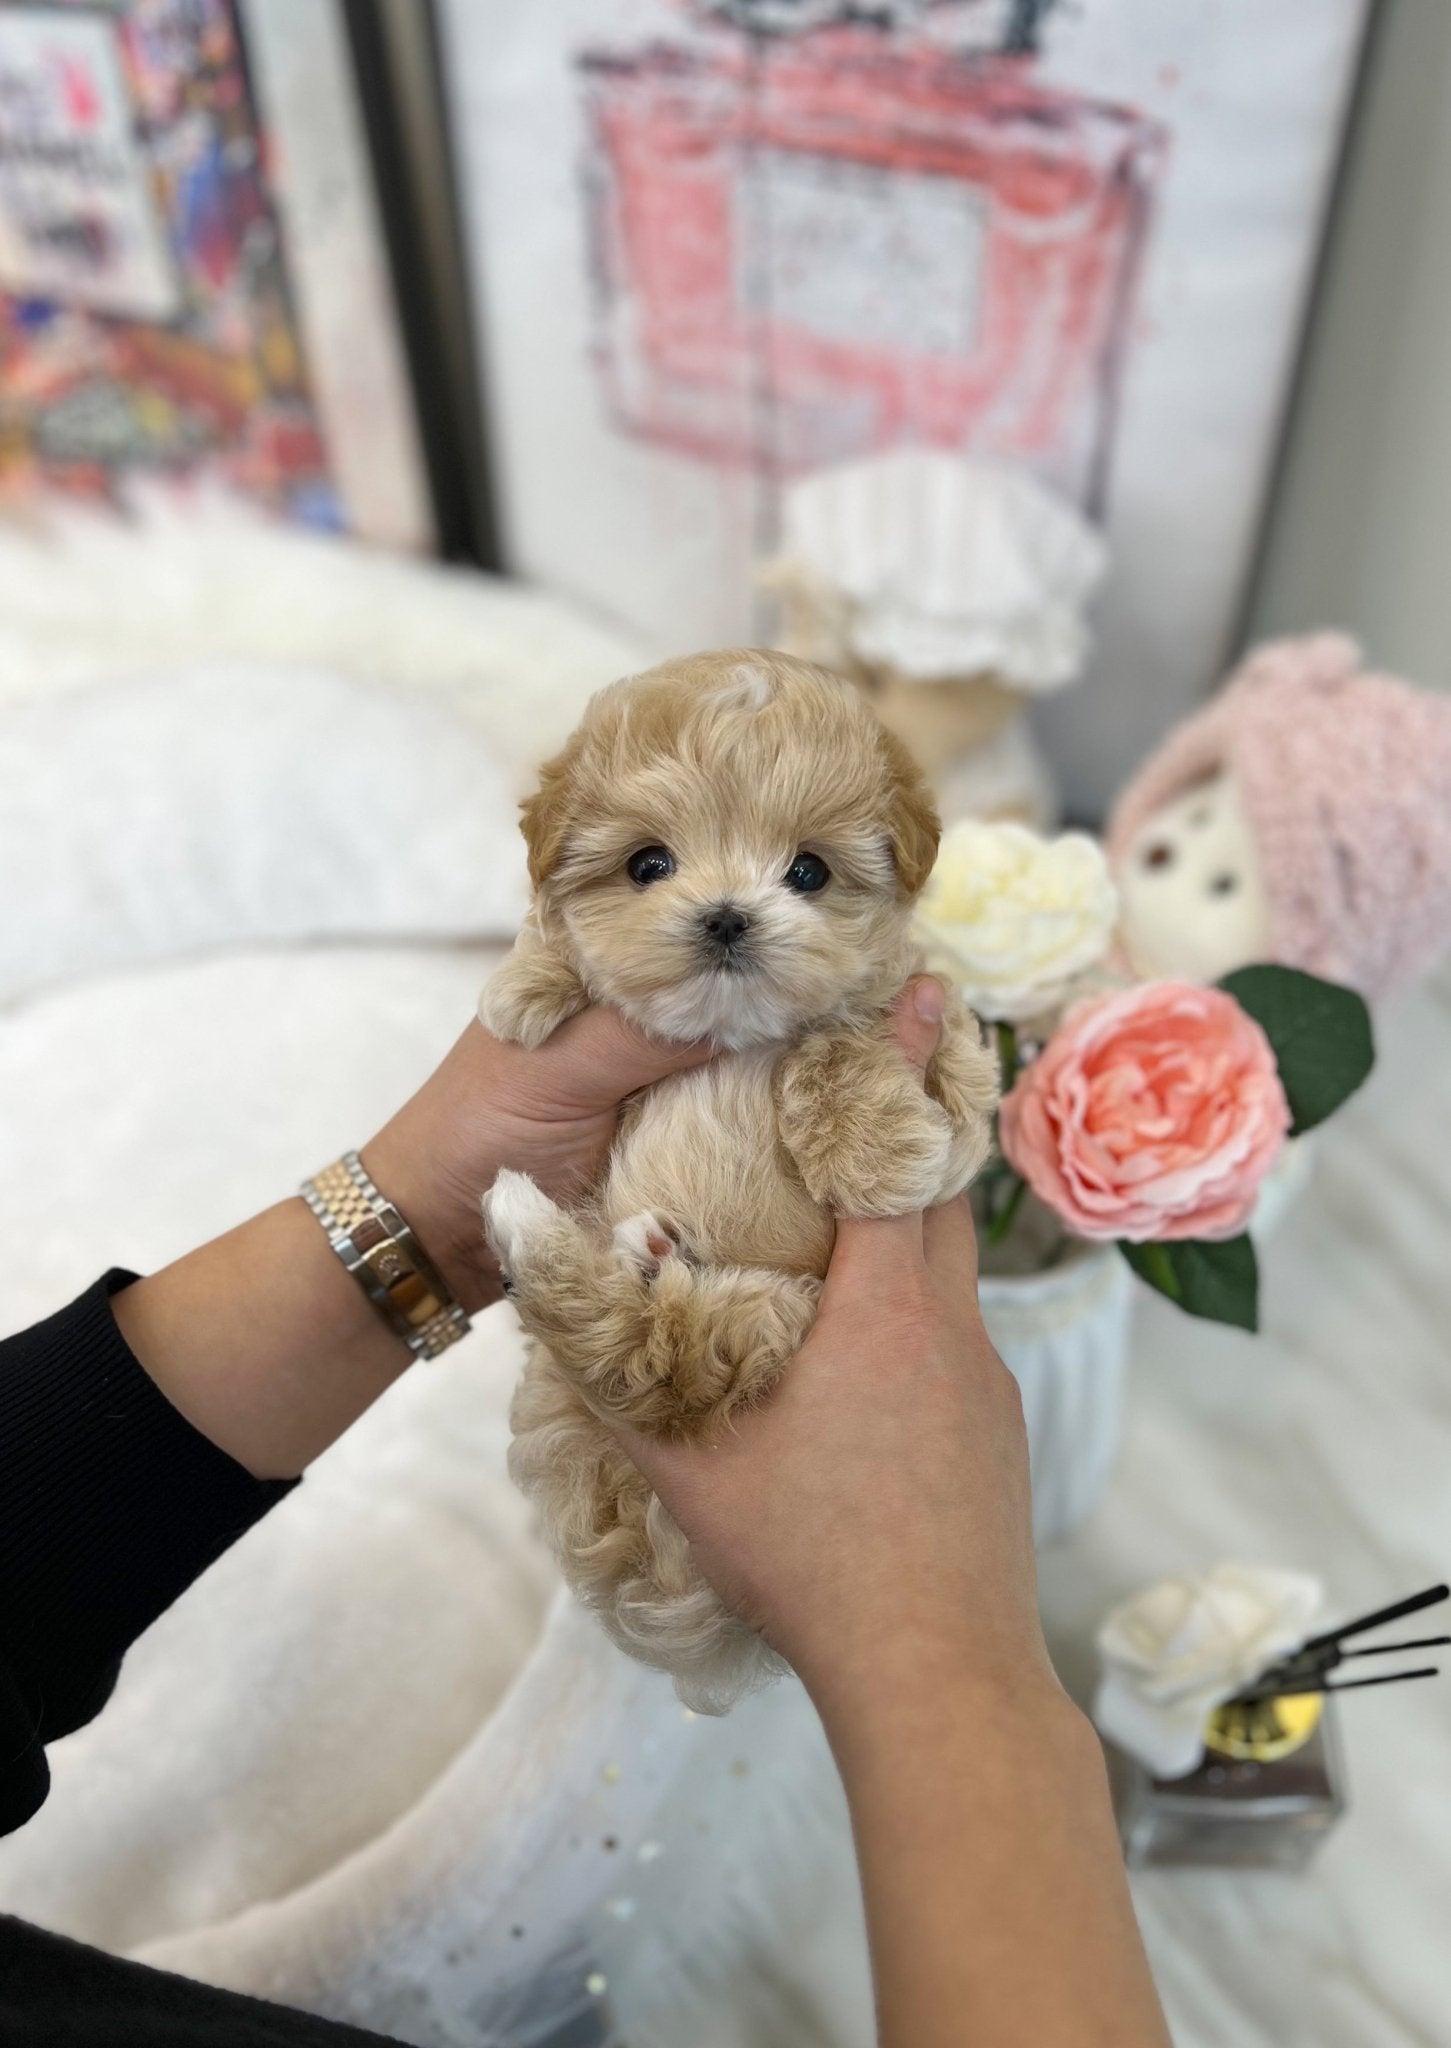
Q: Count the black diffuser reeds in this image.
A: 3